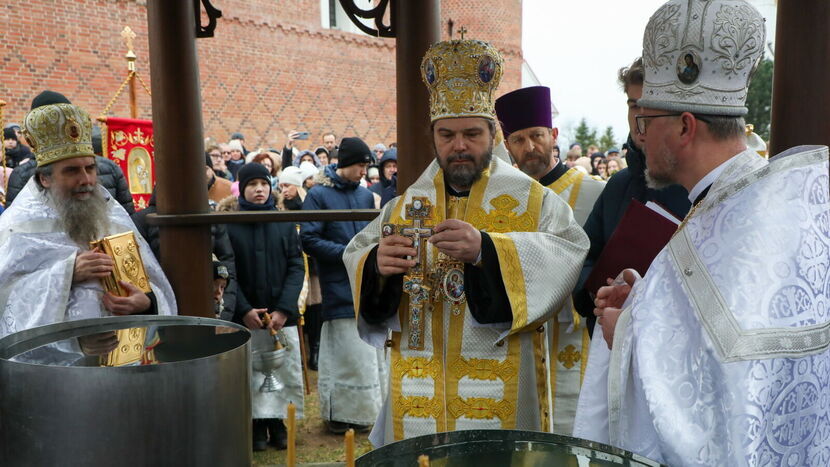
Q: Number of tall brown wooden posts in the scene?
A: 3